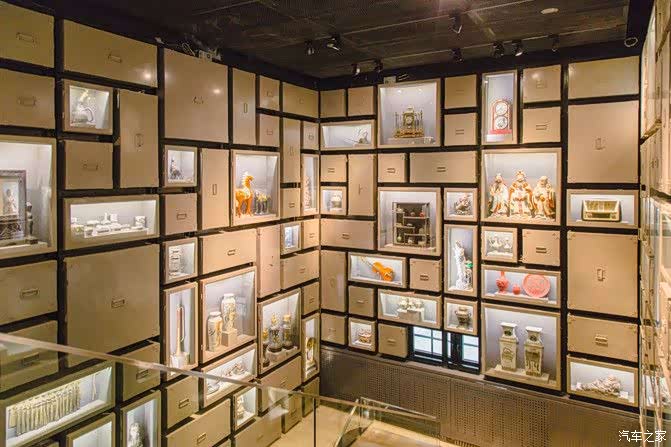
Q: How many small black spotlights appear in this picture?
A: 9